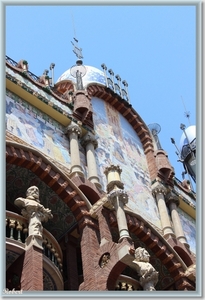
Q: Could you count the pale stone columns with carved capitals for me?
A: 5